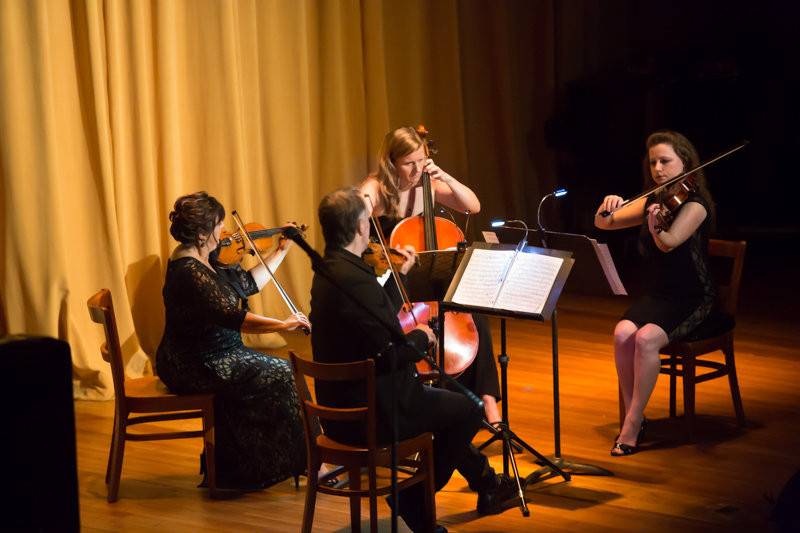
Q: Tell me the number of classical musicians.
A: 4